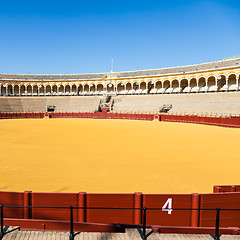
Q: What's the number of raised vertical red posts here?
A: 4